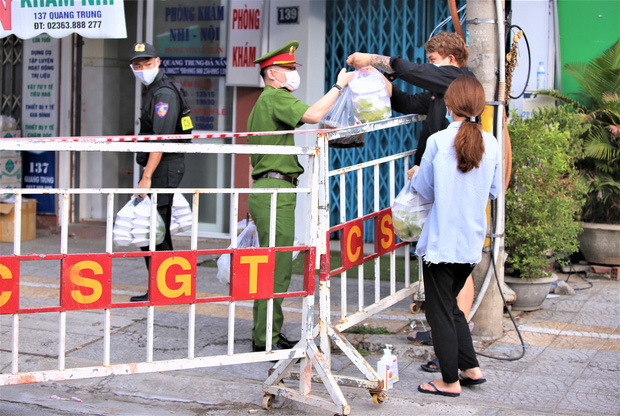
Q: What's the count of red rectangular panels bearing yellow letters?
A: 6